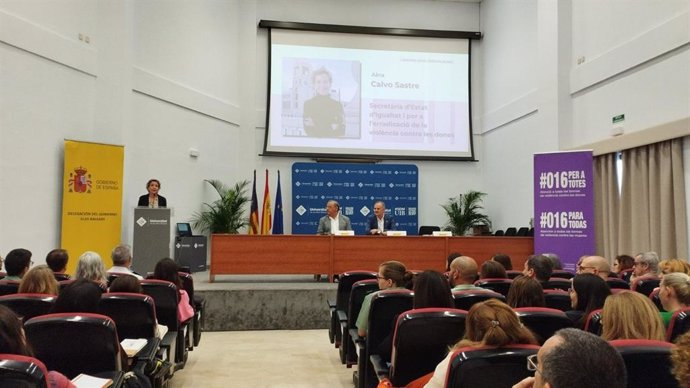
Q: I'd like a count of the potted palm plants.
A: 2